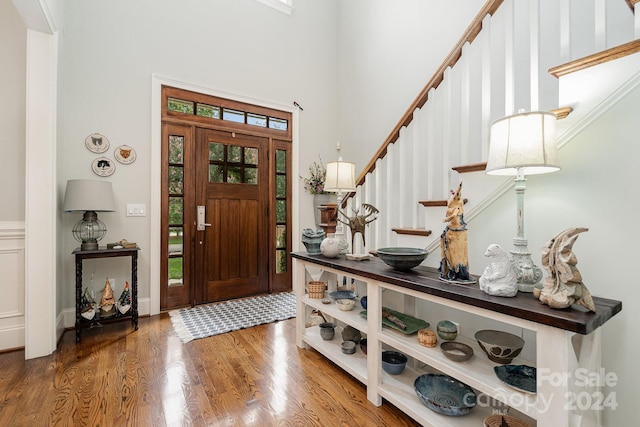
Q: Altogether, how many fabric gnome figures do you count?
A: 3